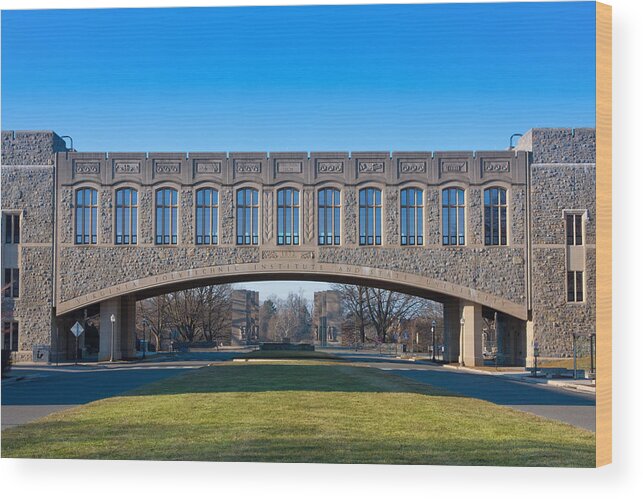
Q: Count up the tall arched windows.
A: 11